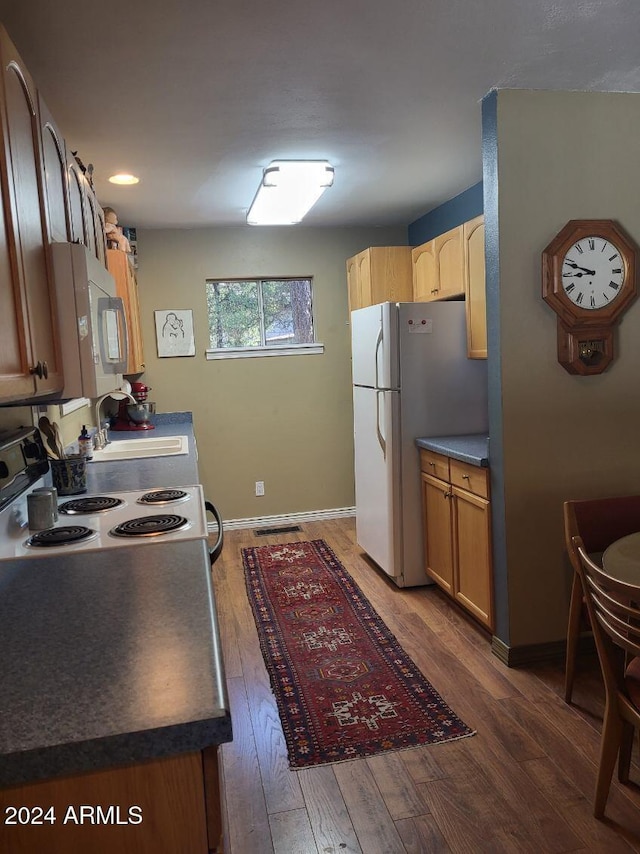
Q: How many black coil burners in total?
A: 4